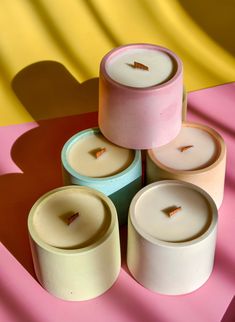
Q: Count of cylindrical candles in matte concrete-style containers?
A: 5